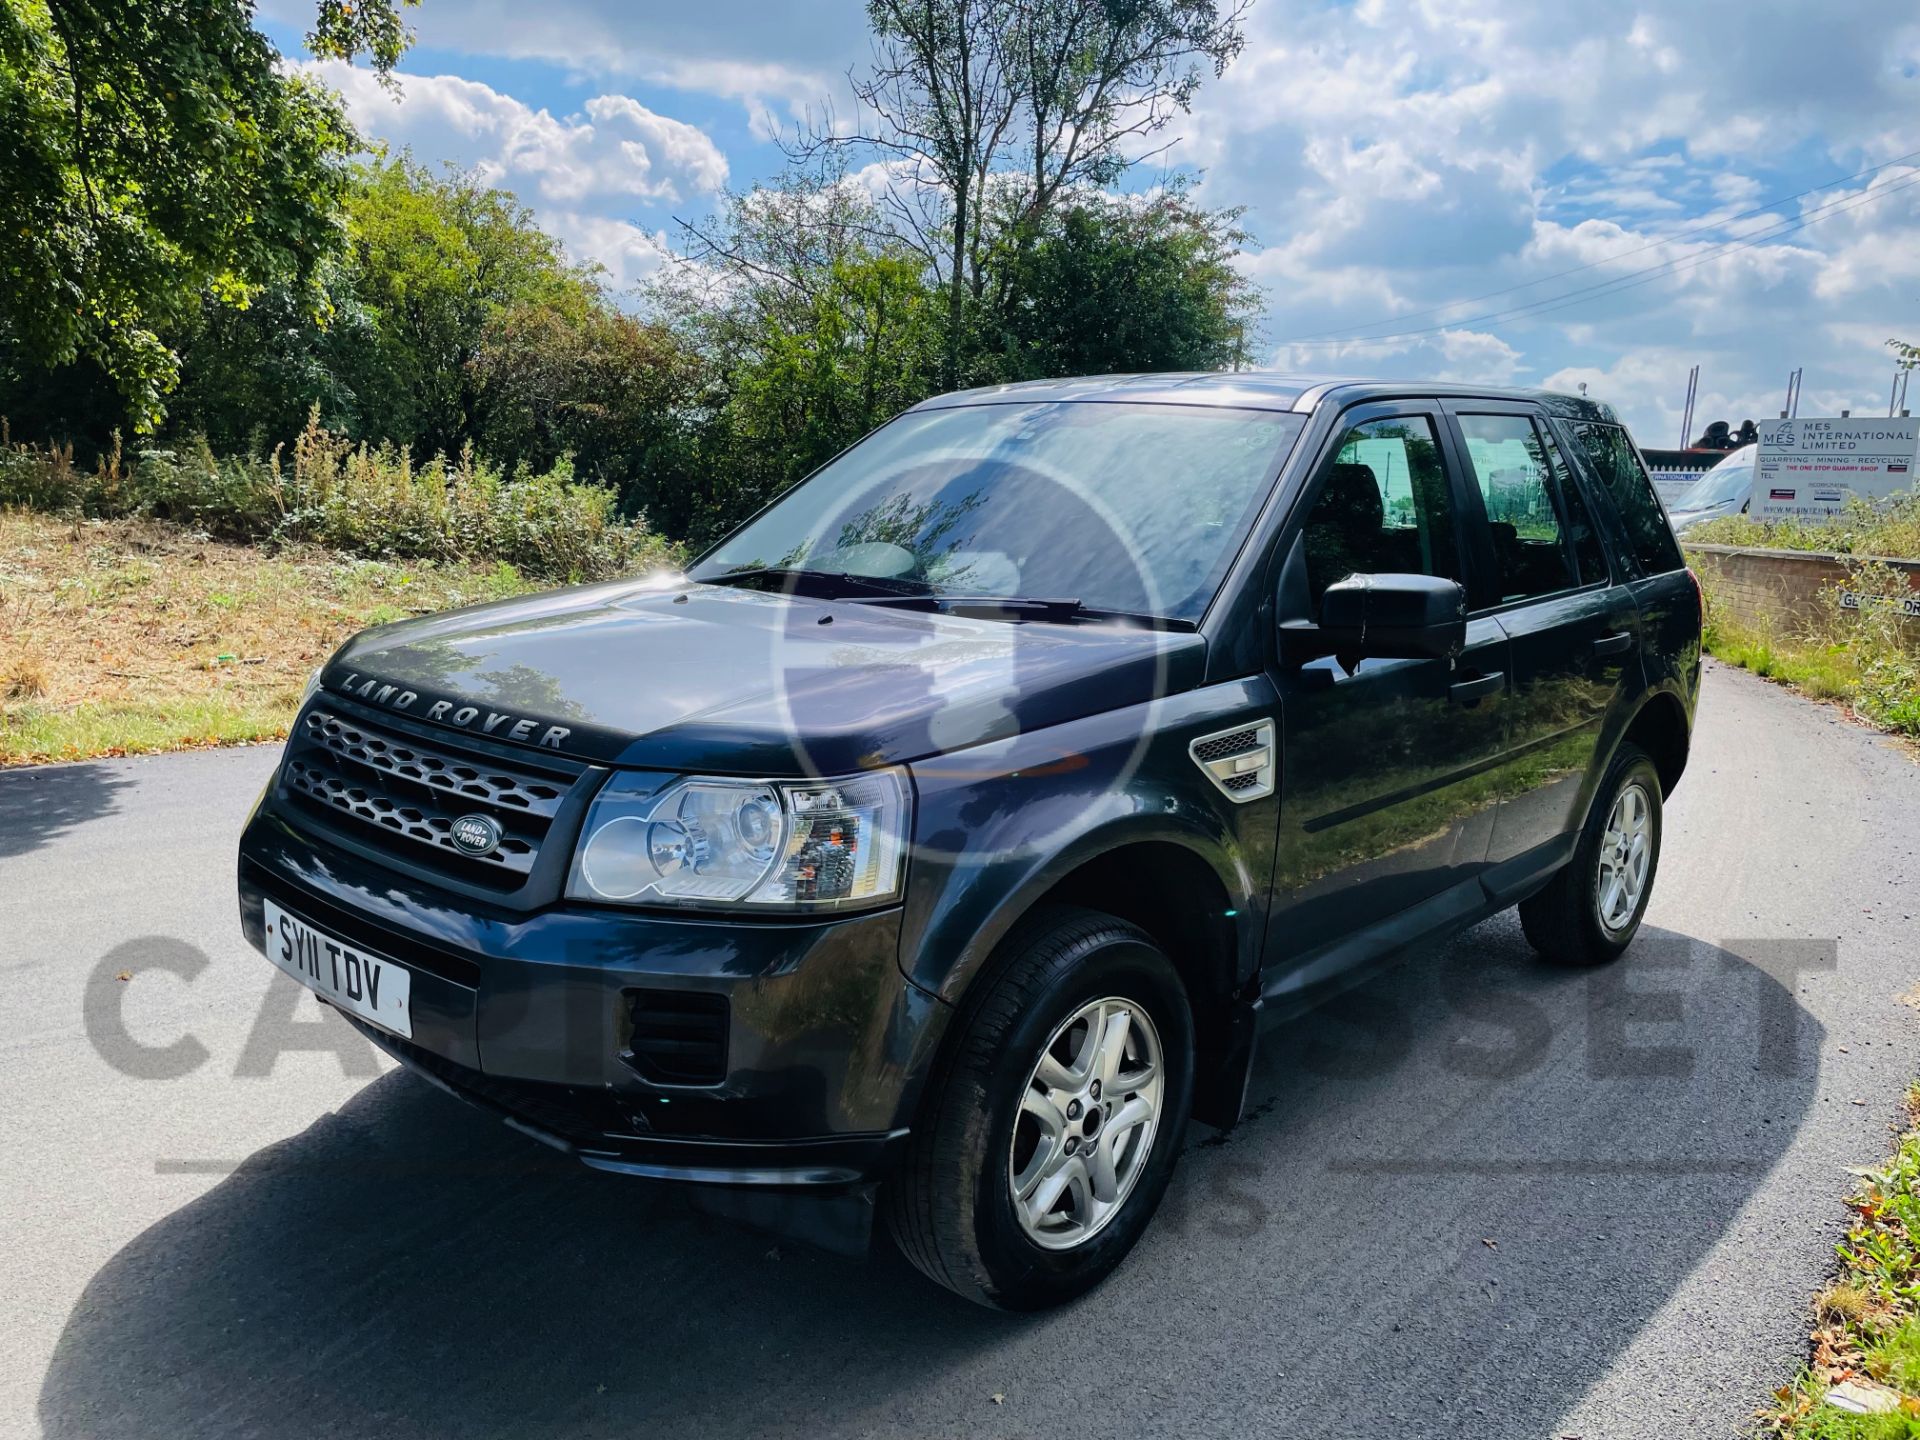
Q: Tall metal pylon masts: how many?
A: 3